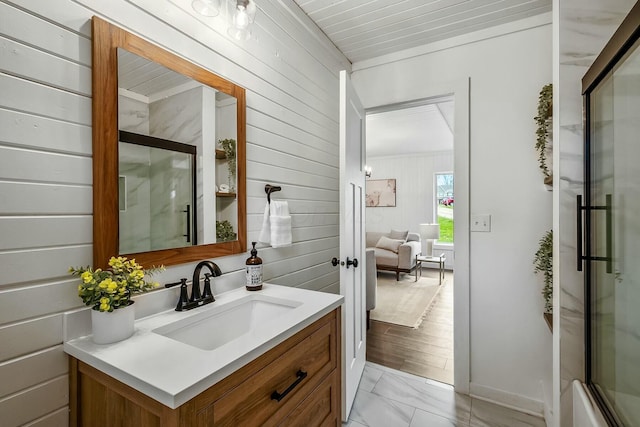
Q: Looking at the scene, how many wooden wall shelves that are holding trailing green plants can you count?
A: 2